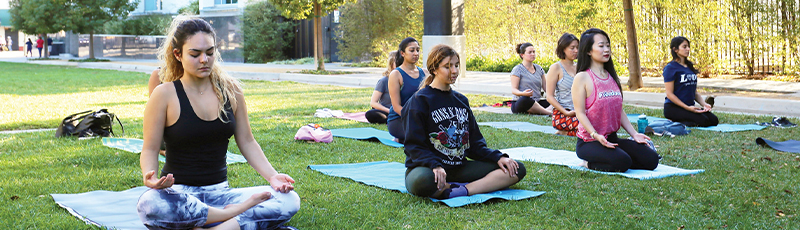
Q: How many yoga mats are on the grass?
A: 10